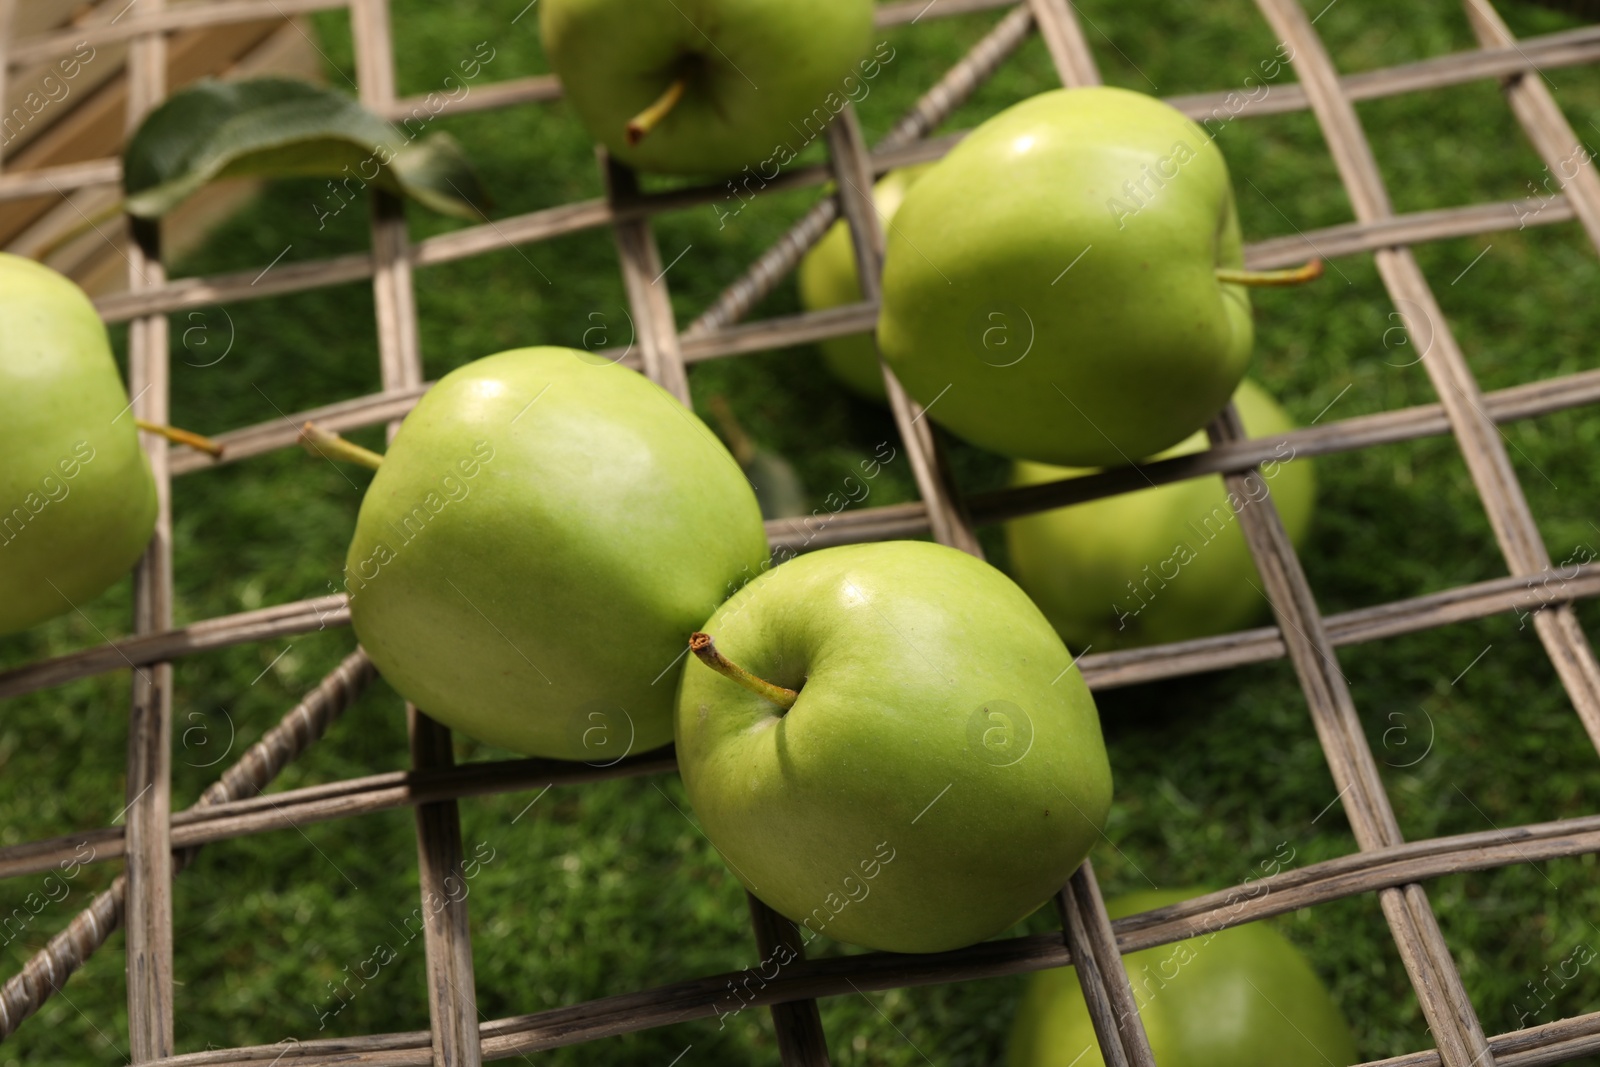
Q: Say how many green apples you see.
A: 8